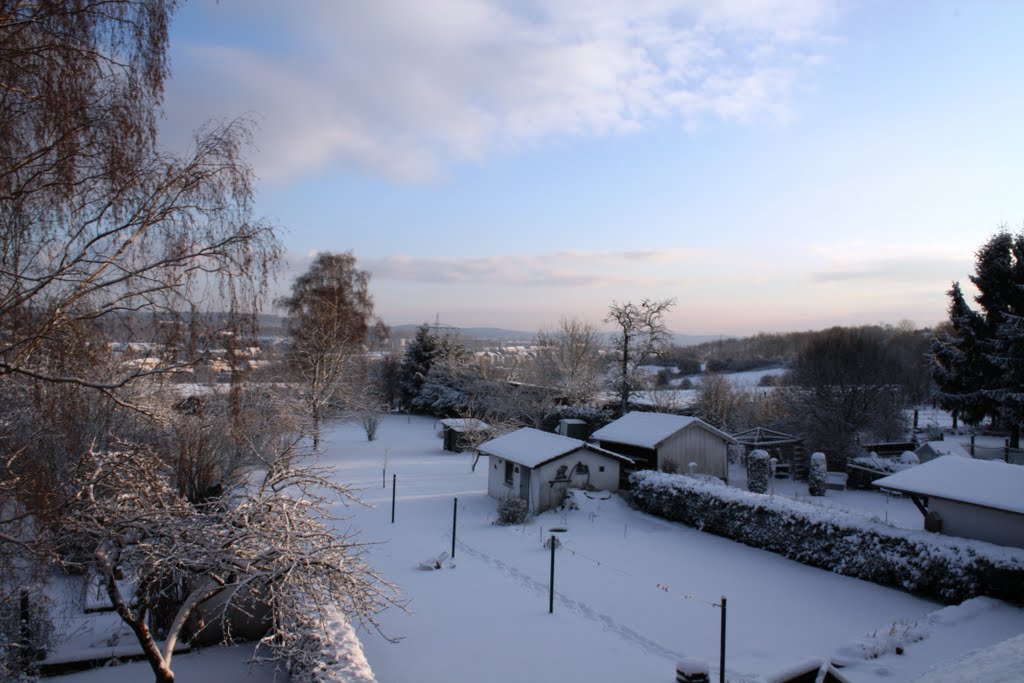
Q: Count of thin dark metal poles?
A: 4